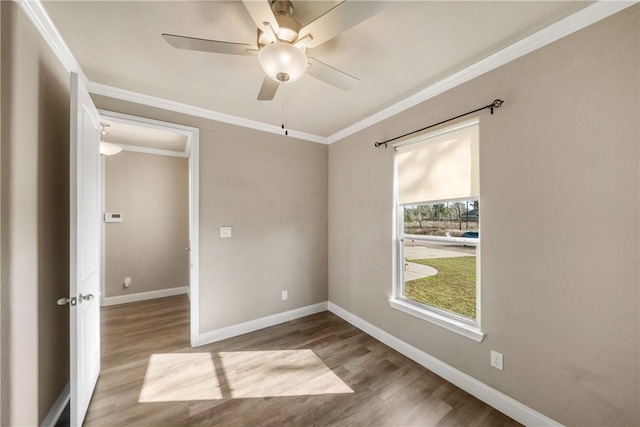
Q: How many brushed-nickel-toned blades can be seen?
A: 5